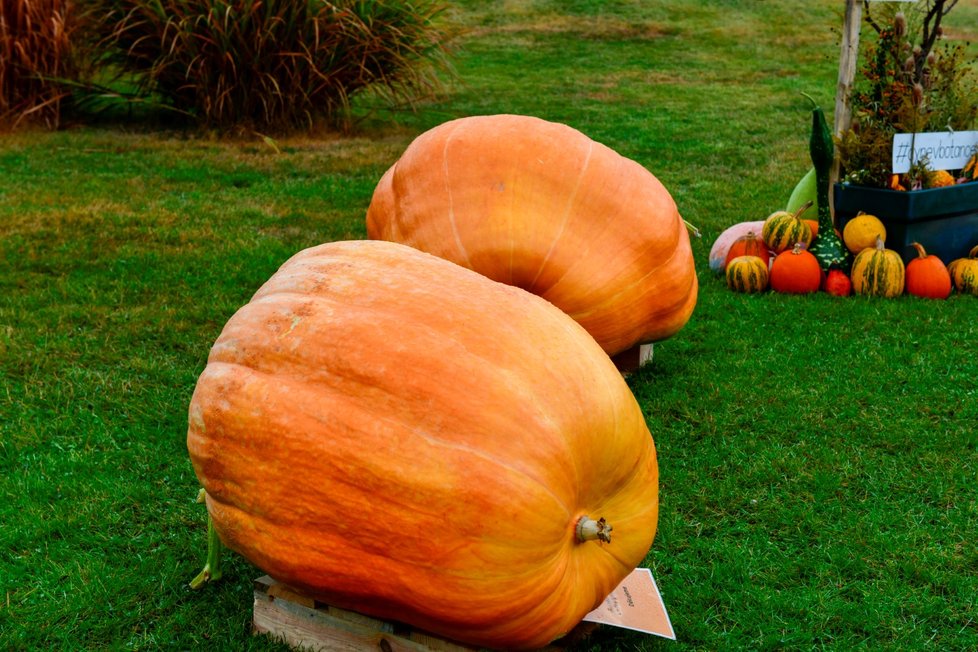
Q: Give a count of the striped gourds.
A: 4